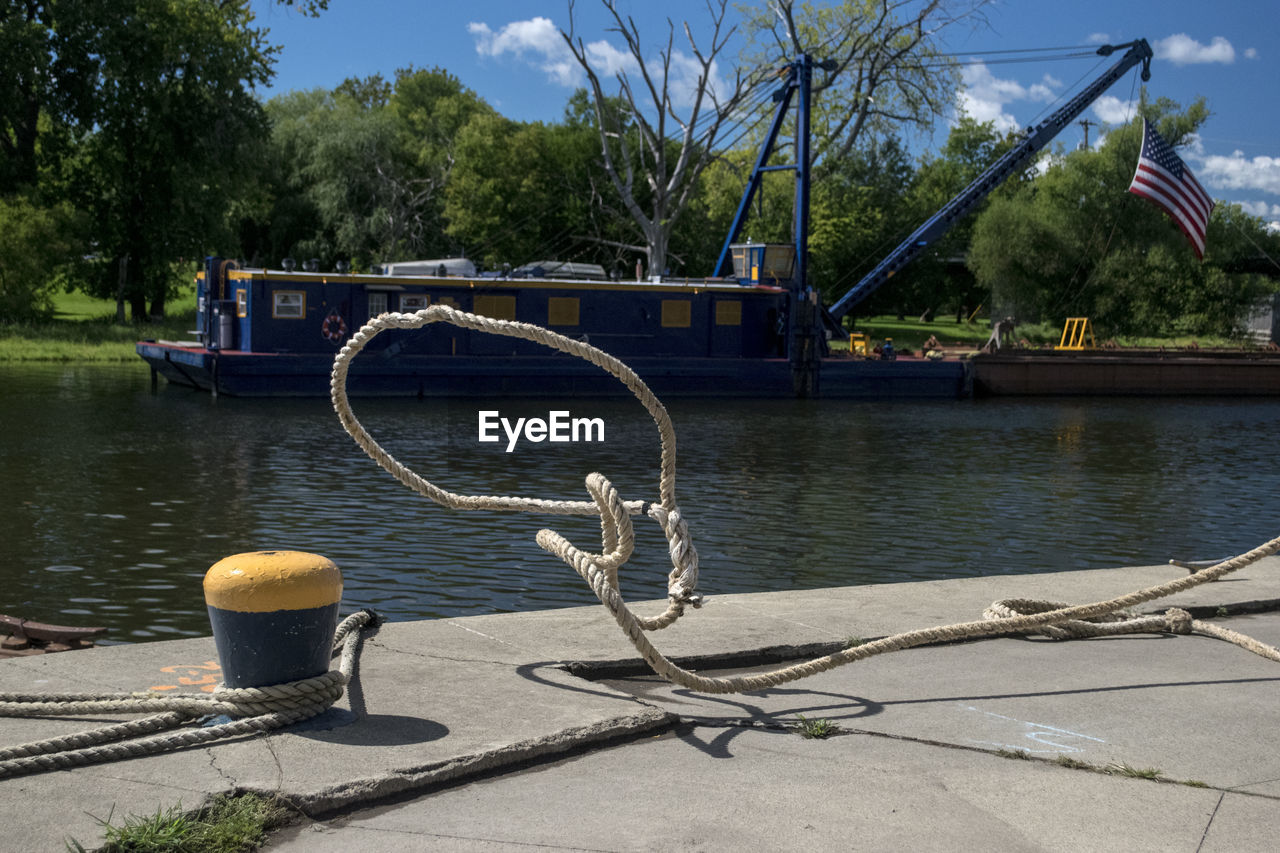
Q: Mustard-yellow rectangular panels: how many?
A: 4